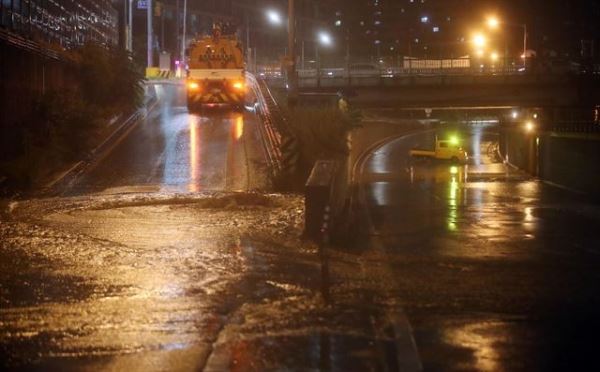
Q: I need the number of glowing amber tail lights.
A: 2